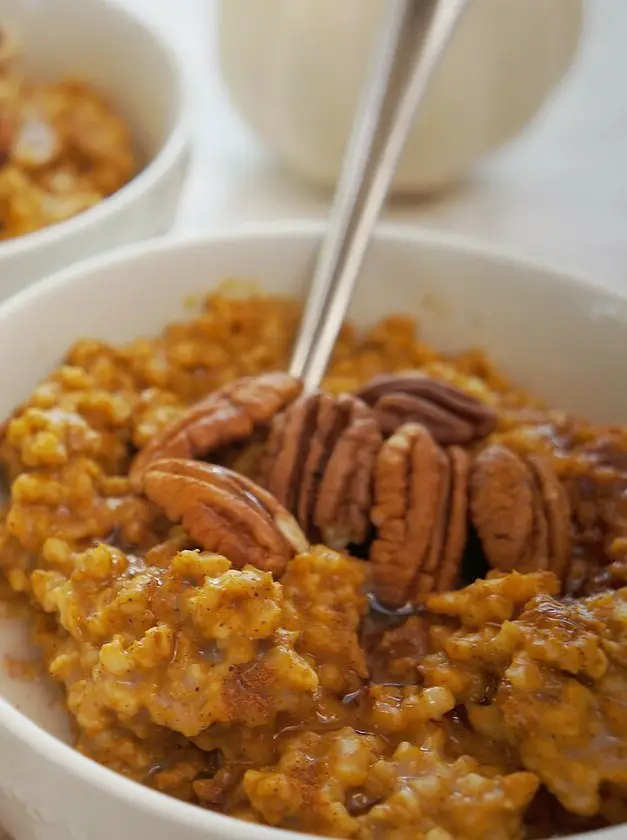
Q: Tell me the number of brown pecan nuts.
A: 6